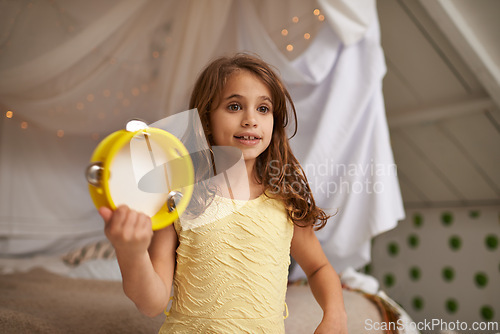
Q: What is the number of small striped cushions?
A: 1